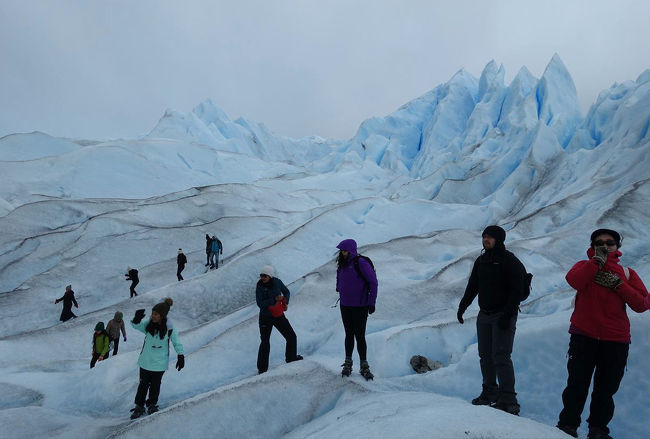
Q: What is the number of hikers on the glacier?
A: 12